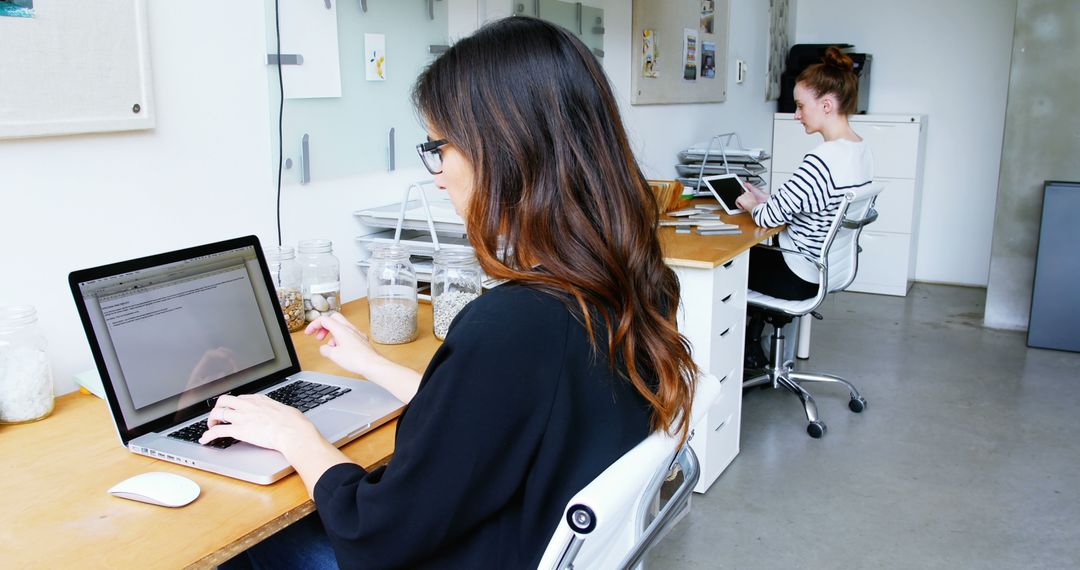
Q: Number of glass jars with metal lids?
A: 0